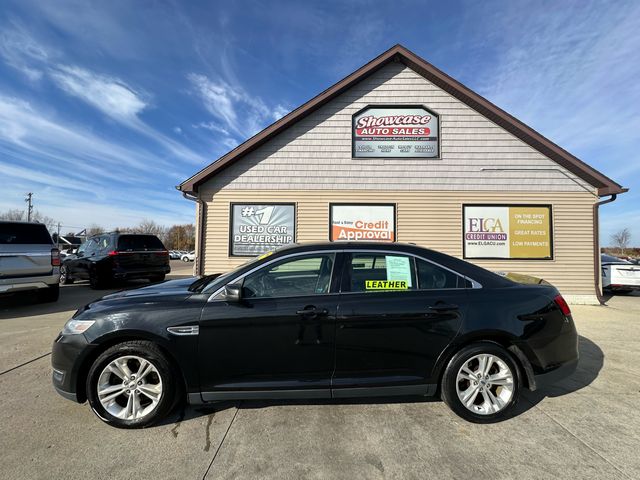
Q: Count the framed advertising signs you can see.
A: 4